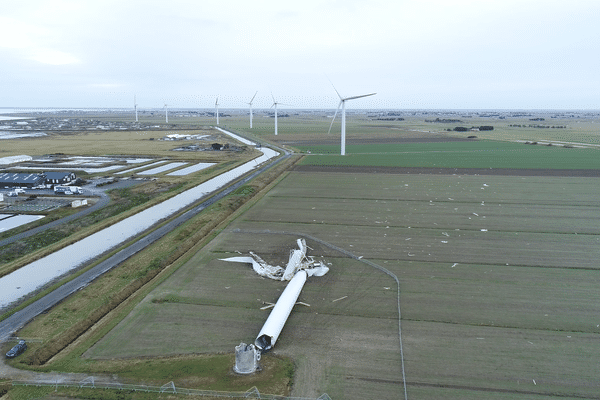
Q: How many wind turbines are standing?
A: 6